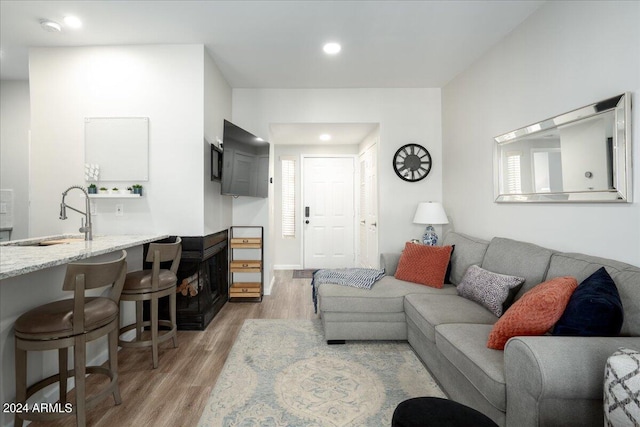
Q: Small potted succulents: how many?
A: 5